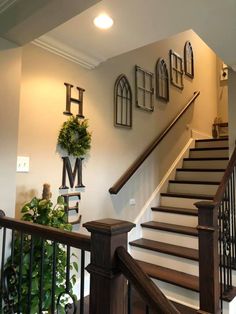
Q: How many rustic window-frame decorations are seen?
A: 5